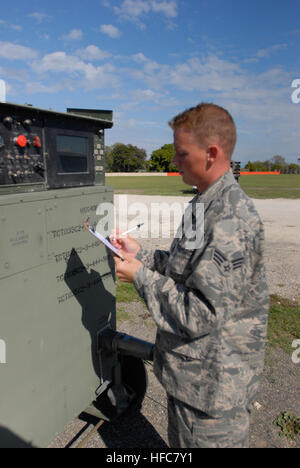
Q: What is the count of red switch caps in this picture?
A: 2